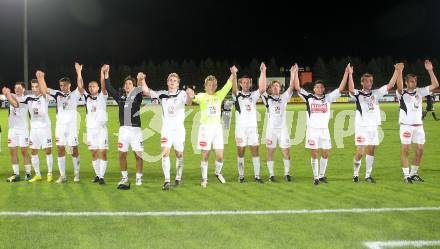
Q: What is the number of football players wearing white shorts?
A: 12